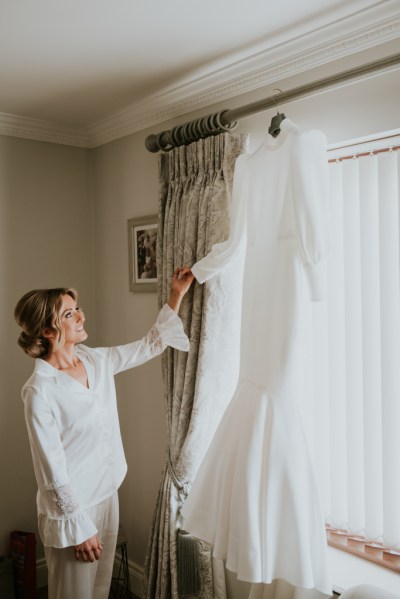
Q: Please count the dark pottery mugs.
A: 0